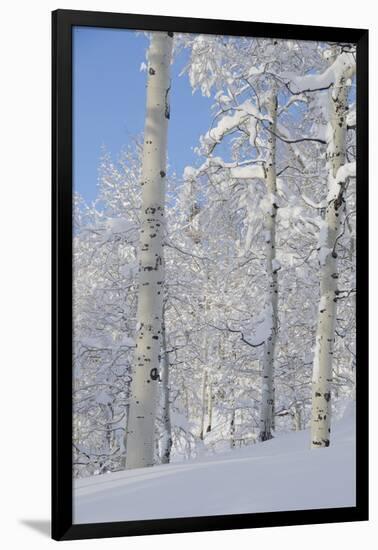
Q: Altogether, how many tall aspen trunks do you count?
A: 3